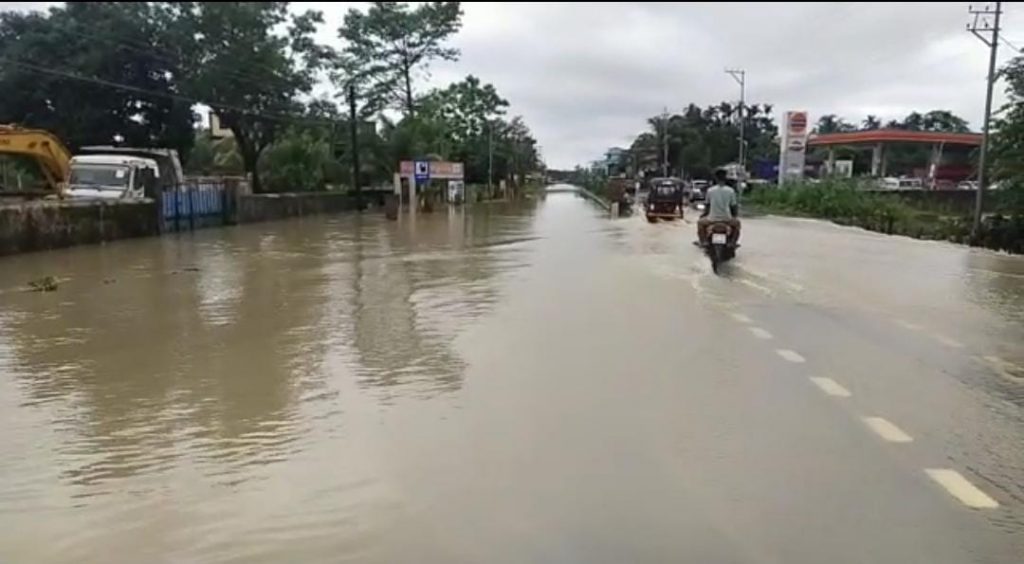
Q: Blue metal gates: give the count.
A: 1